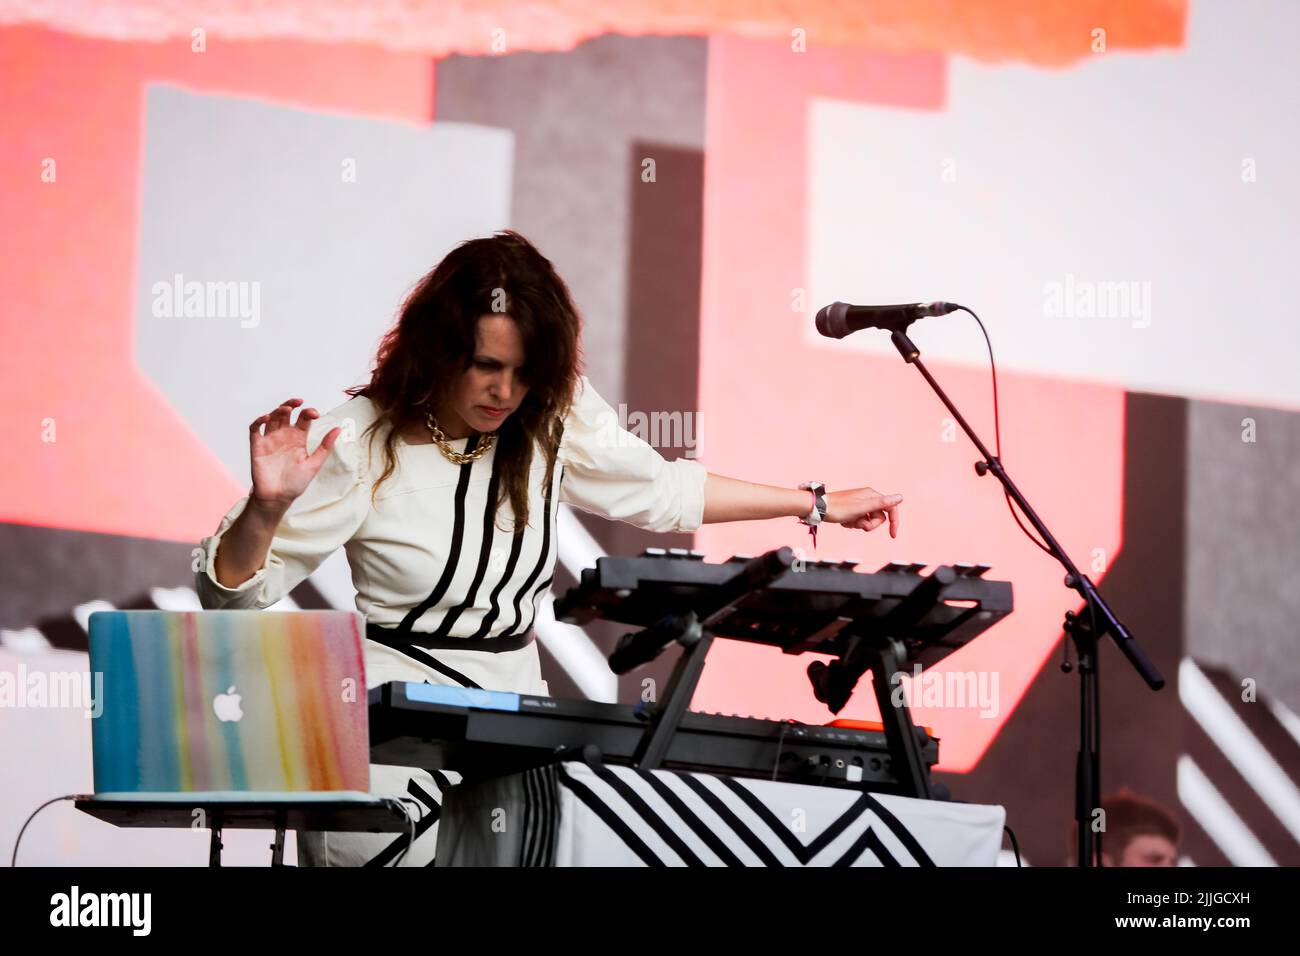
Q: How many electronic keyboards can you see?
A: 2